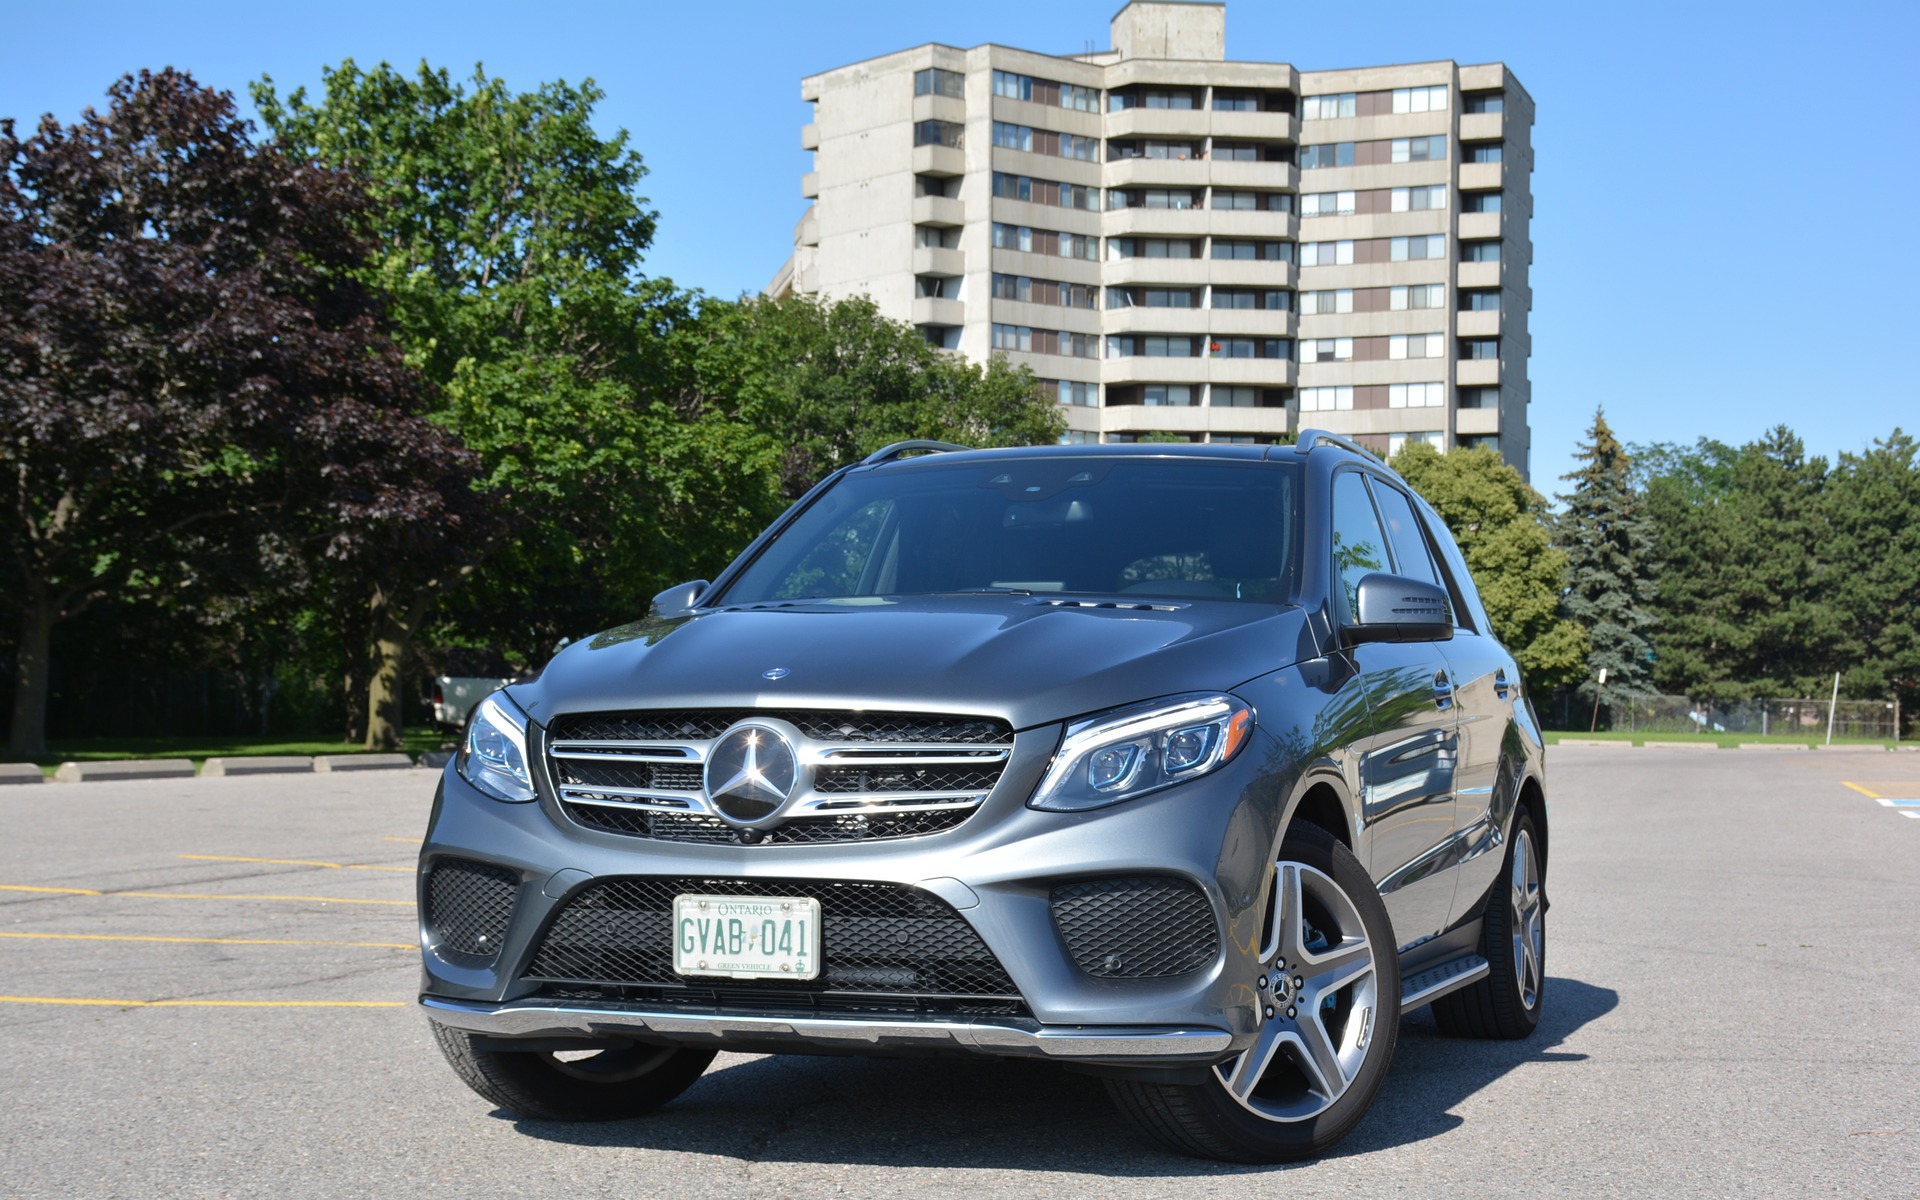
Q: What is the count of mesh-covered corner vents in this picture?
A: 2